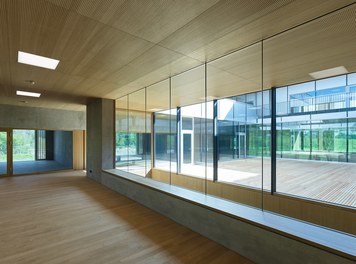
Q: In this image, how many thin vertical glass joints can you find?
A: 5